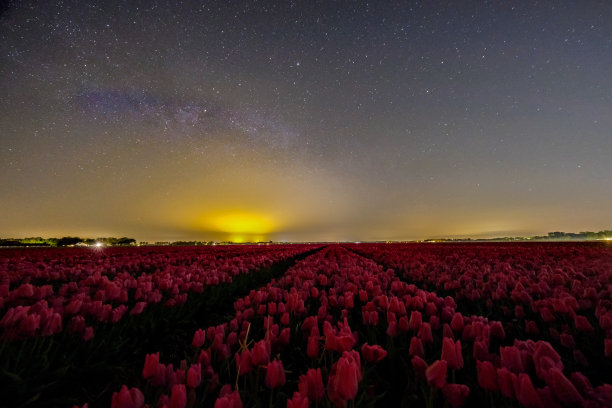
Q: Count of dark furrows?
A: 2